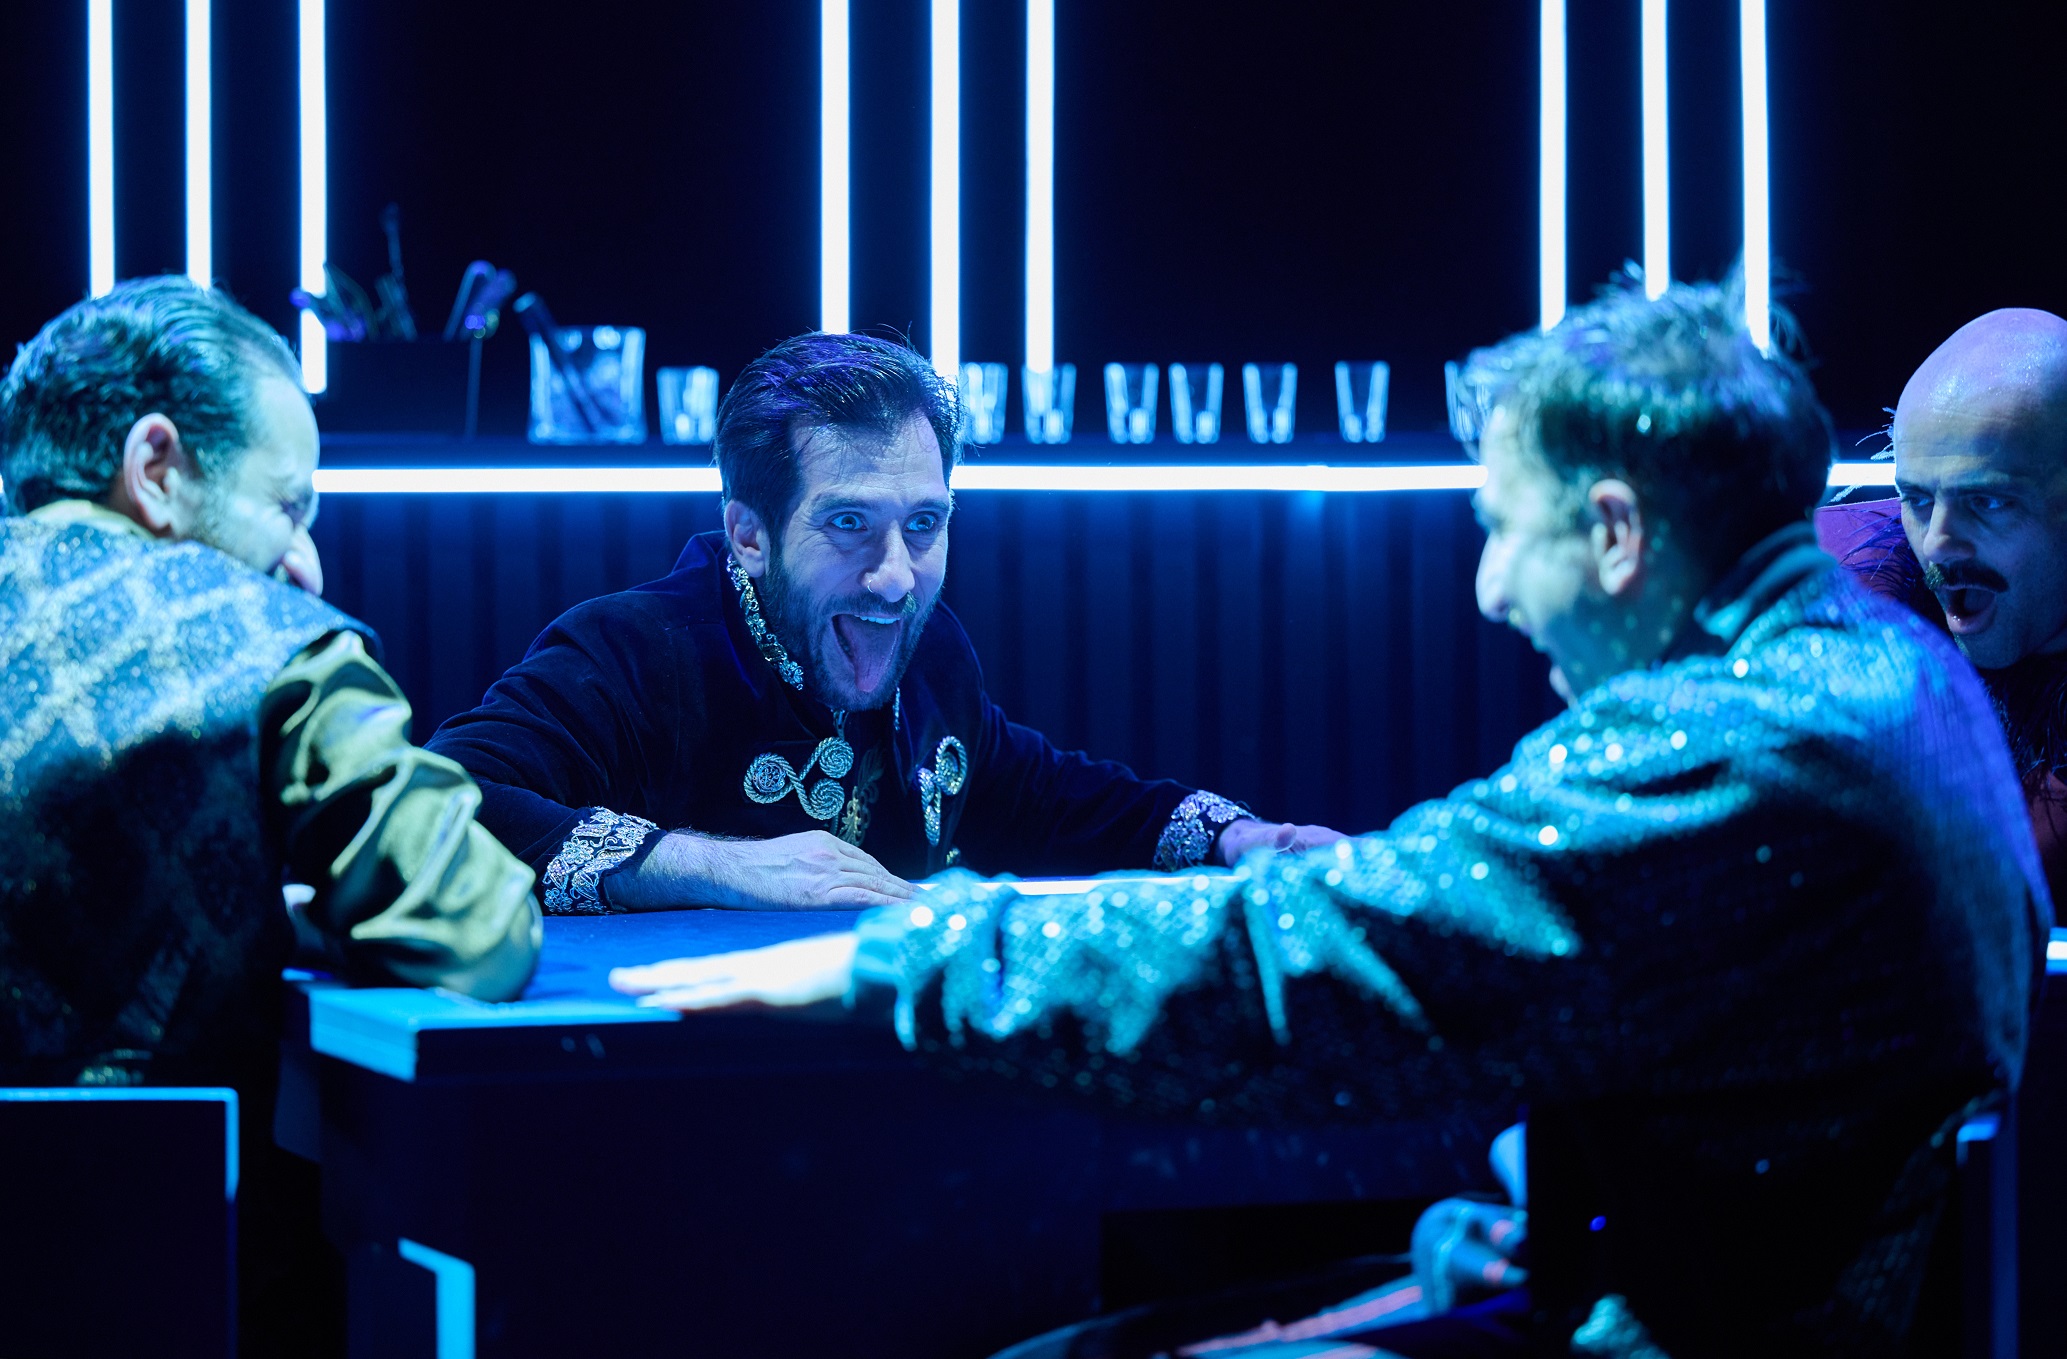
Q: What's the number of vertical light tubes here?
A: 9